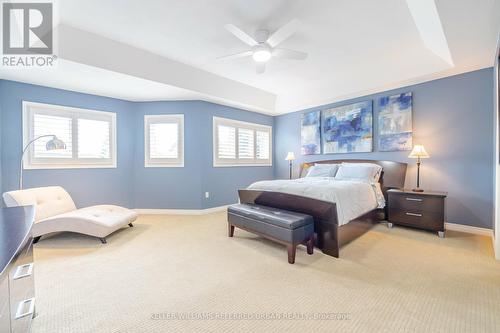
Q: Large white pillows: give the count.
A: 2